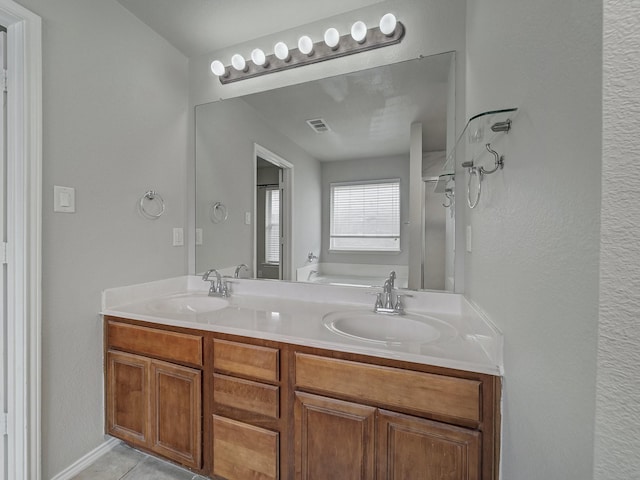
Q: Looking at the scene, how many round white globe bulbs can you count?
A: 8